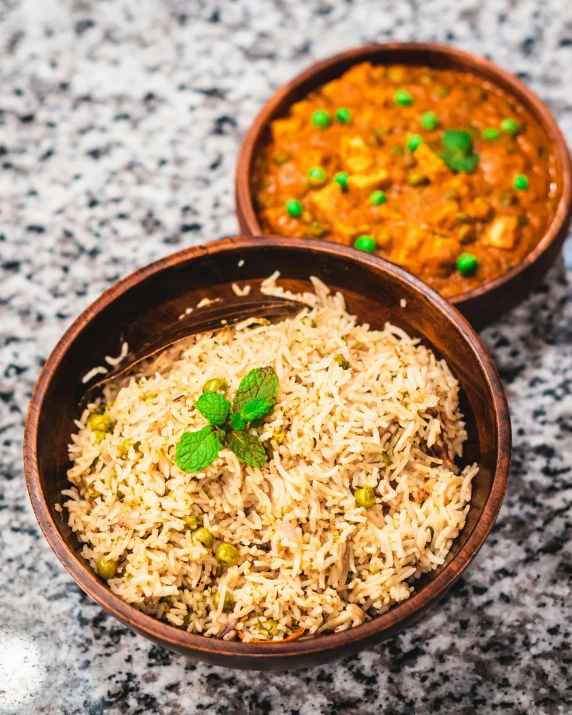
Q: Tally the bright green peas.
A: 14